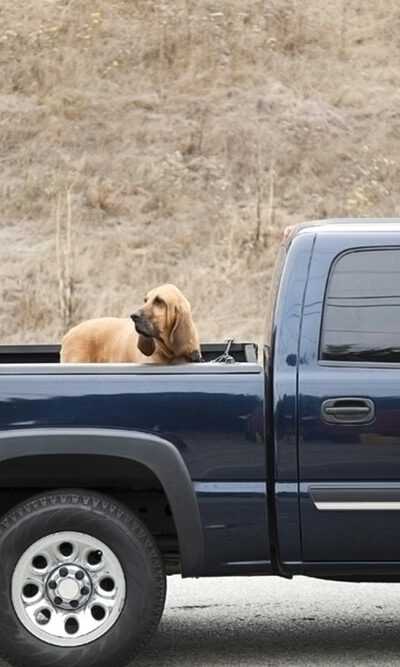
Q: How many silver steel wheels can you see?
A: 1